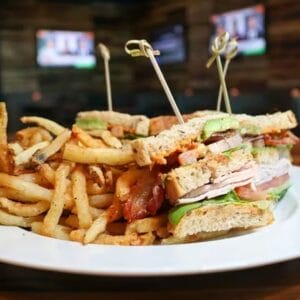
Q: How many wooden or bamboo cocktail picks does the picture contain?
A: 4